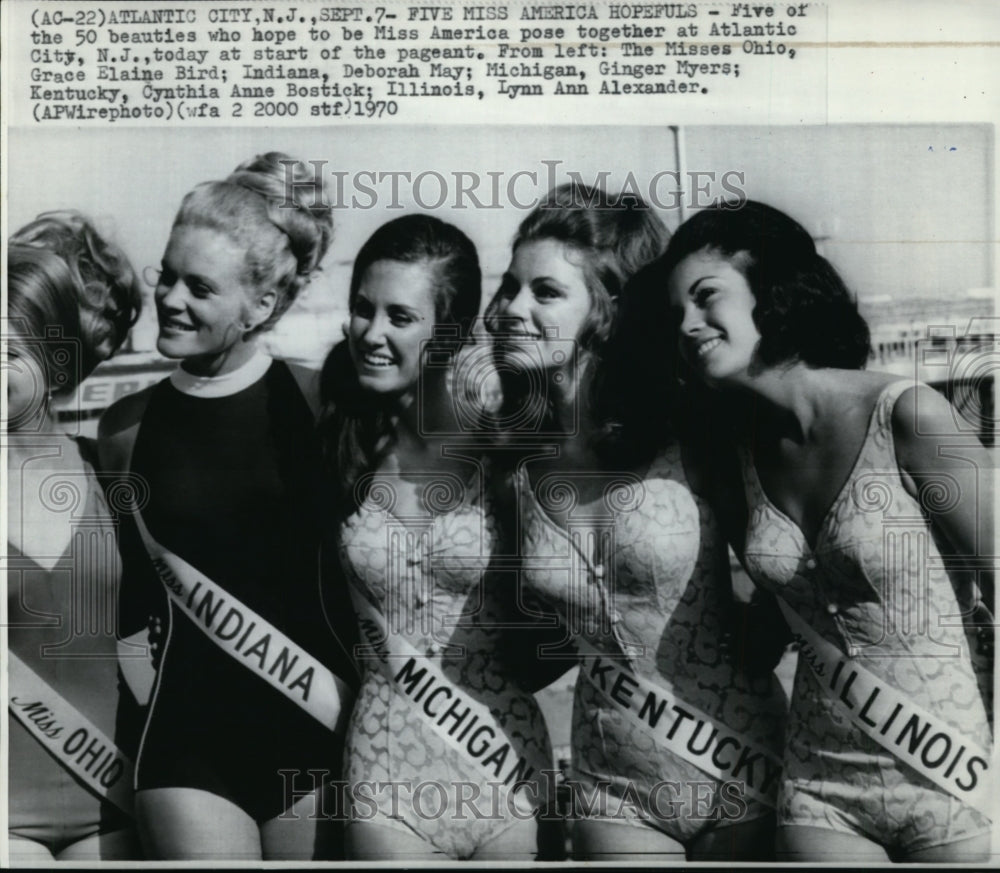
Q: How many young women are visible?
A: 5